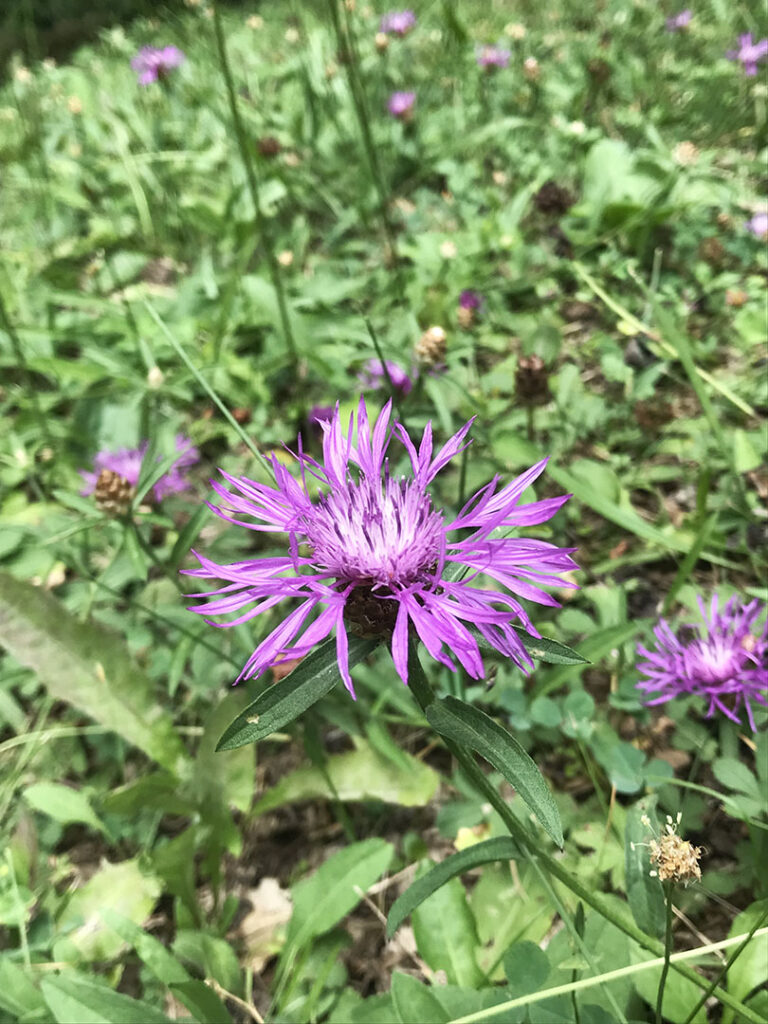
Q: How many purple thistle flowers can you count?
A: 13